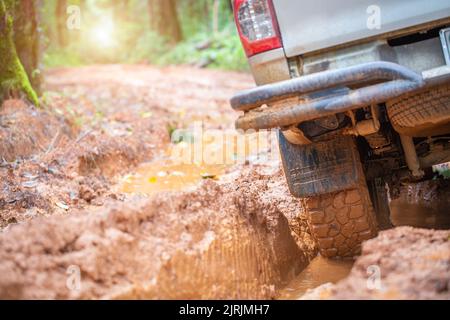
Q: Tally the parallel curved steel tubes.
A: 2